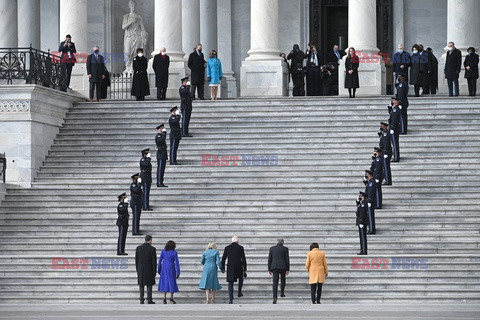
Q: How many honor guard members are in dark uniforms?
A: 12